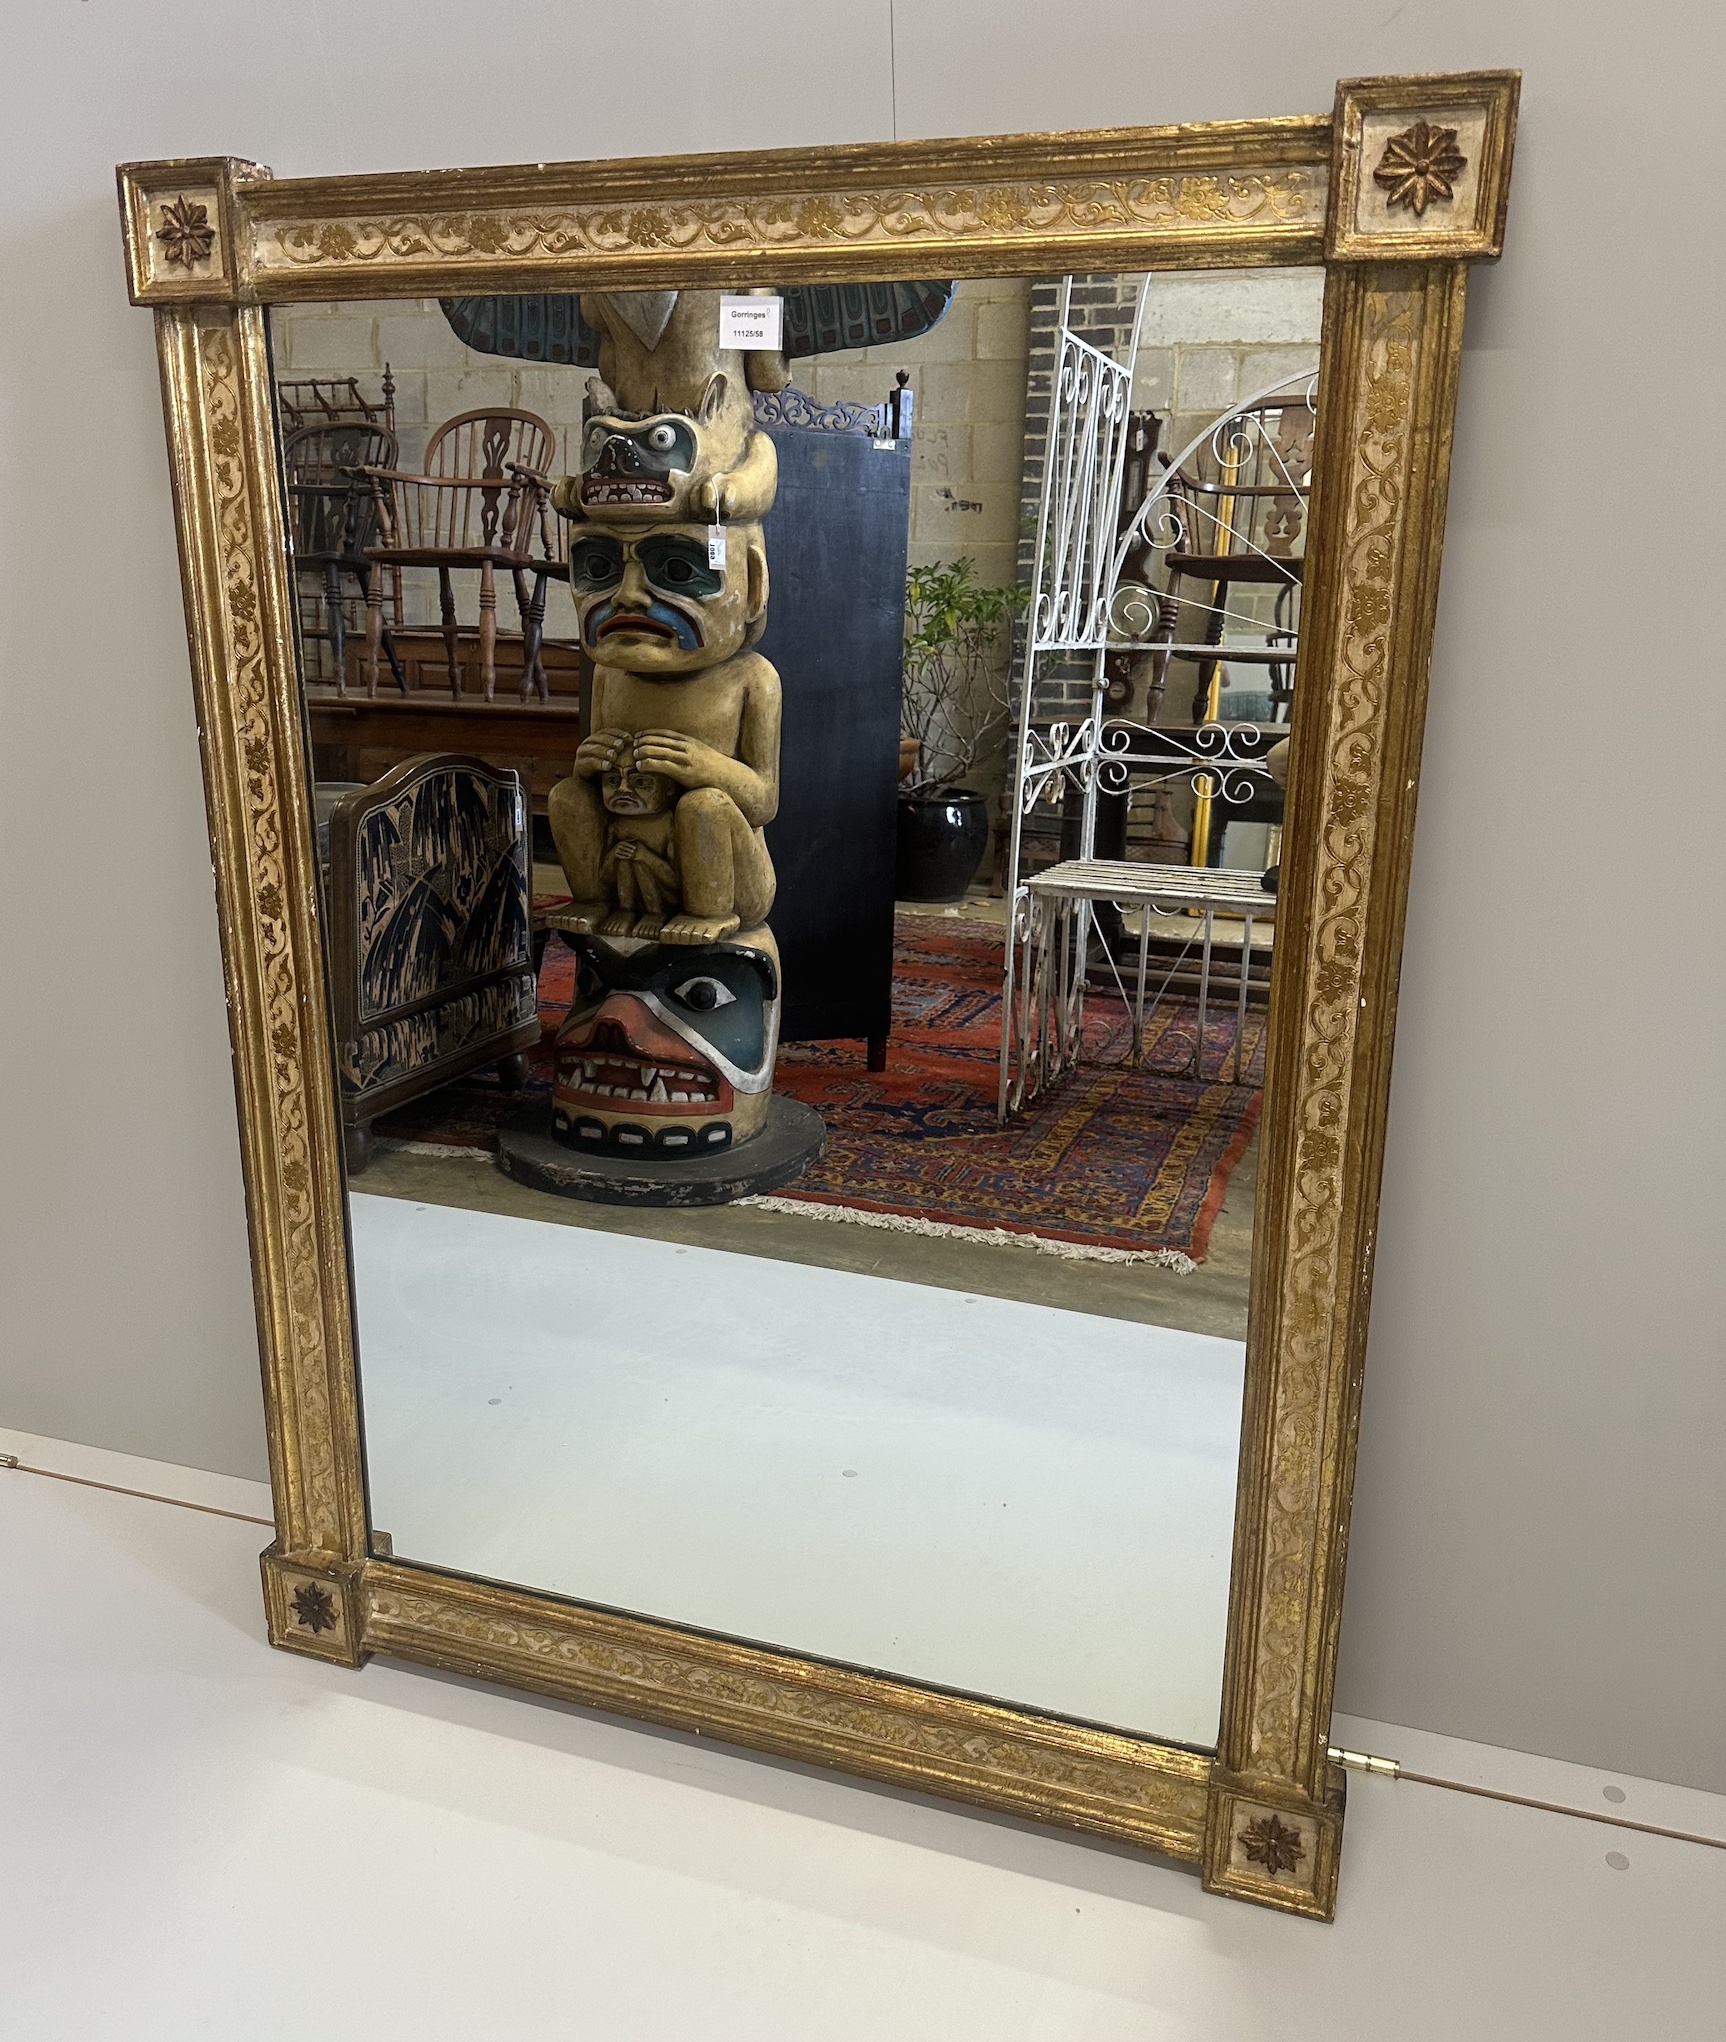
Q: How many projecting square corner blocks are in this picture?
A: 4